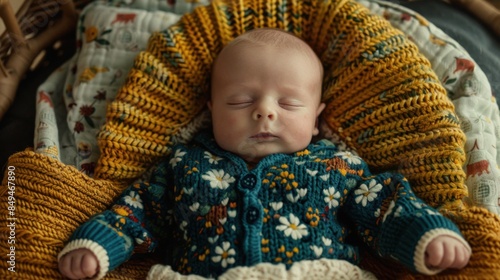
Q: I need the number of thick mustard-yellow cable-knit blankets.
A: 1